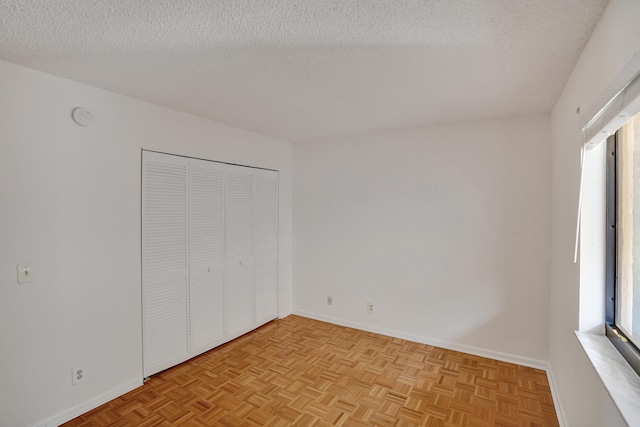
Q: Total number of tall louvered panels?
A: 4